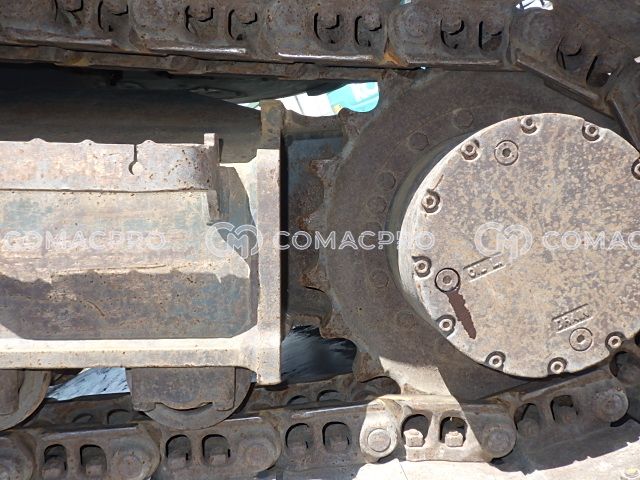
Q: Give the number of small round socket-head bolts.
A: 10